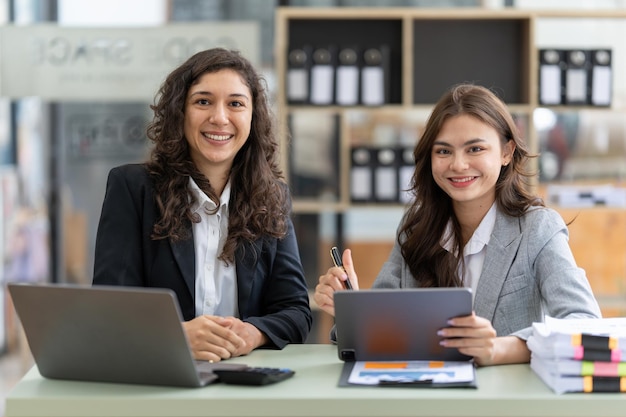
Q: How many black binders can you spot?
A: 10